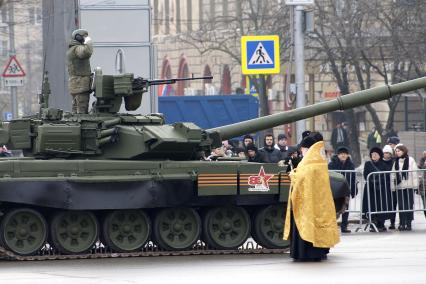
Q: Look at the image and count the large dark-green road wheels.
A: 6